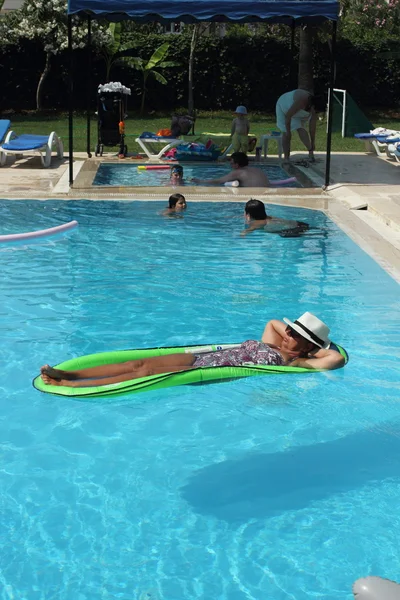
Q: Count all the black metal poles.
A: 4